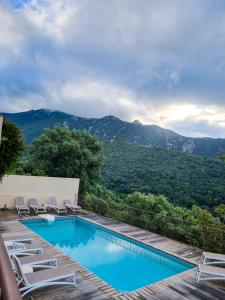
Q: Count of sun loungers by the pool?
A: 10